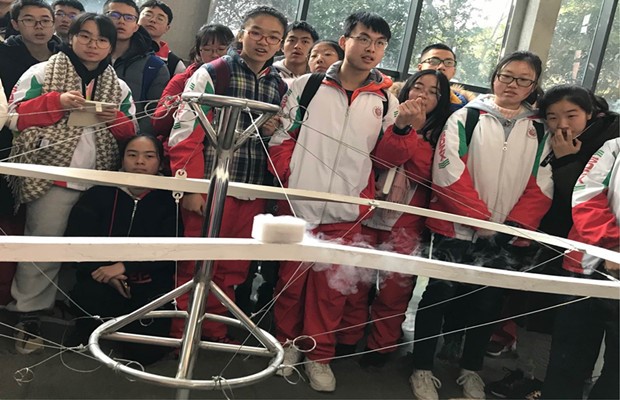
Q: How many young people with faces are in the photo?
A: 15